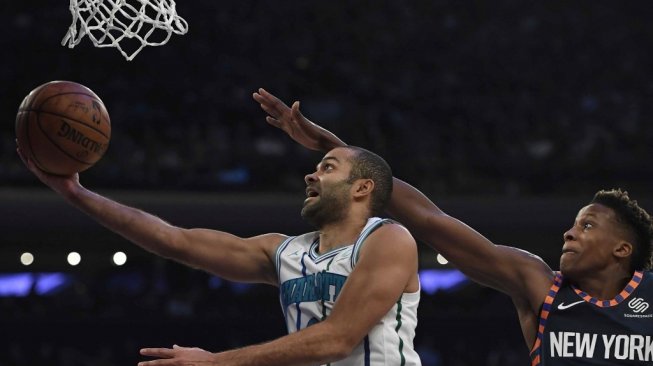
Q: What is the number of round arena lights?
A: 4